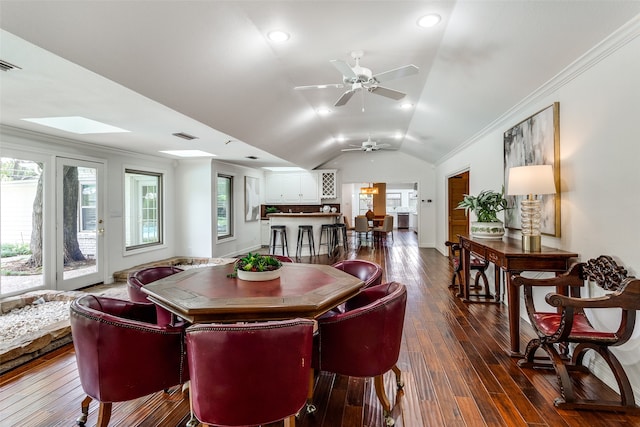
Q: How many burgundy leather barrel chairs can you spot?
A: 6